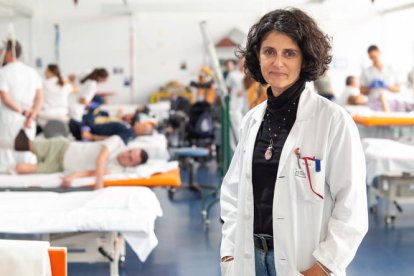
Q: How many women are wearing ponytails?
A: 2